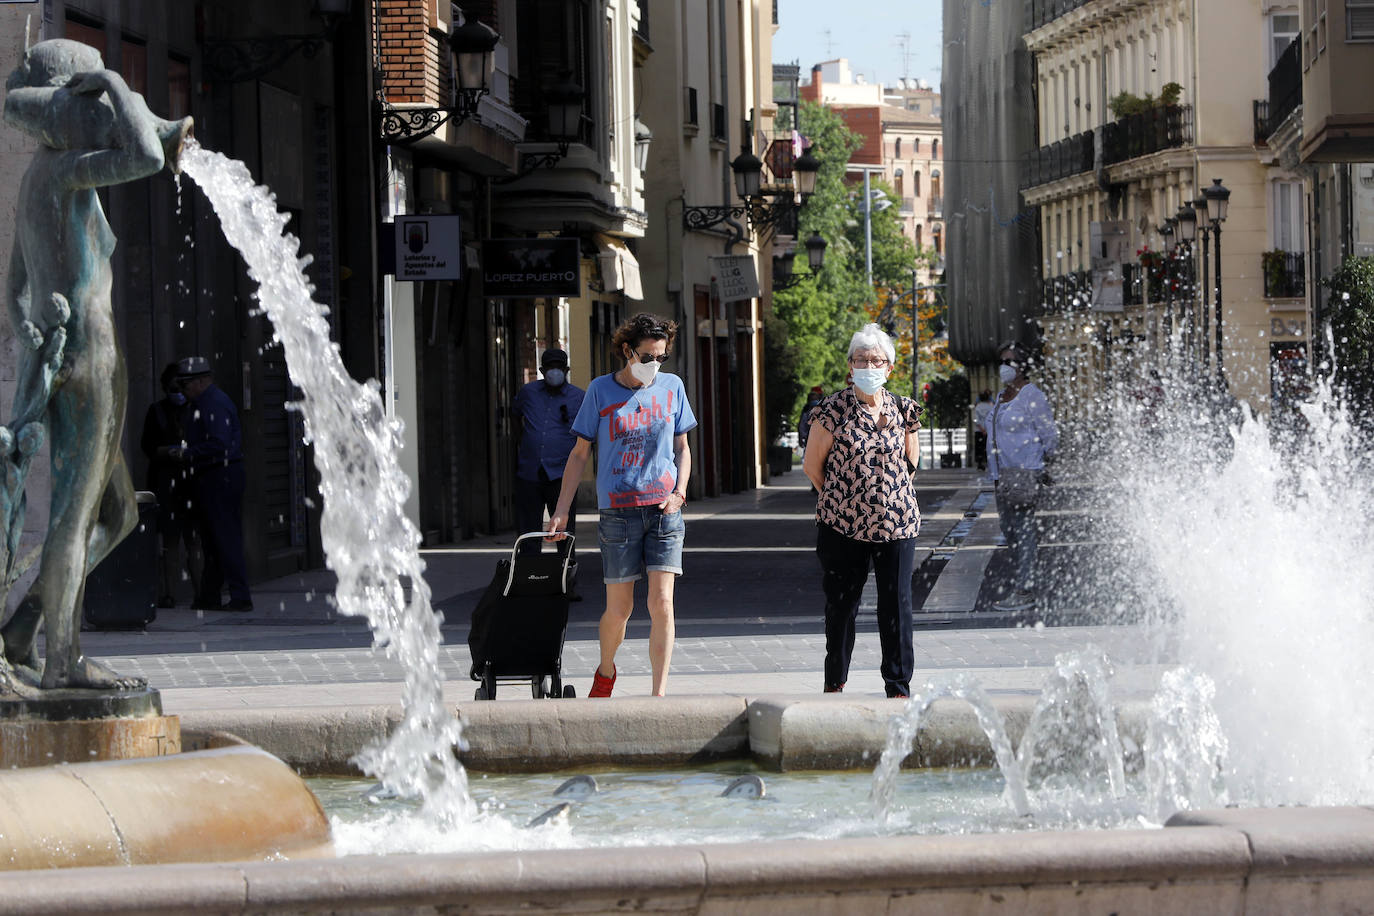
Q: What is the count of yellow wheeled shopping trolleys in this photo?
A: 0